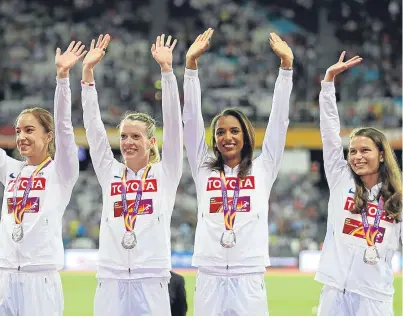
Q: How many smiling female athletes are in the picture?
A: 4